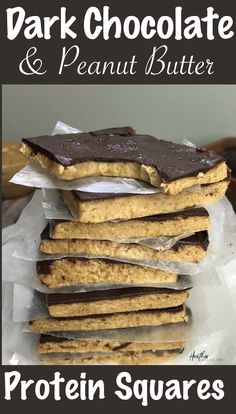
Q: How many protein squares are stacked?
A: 9